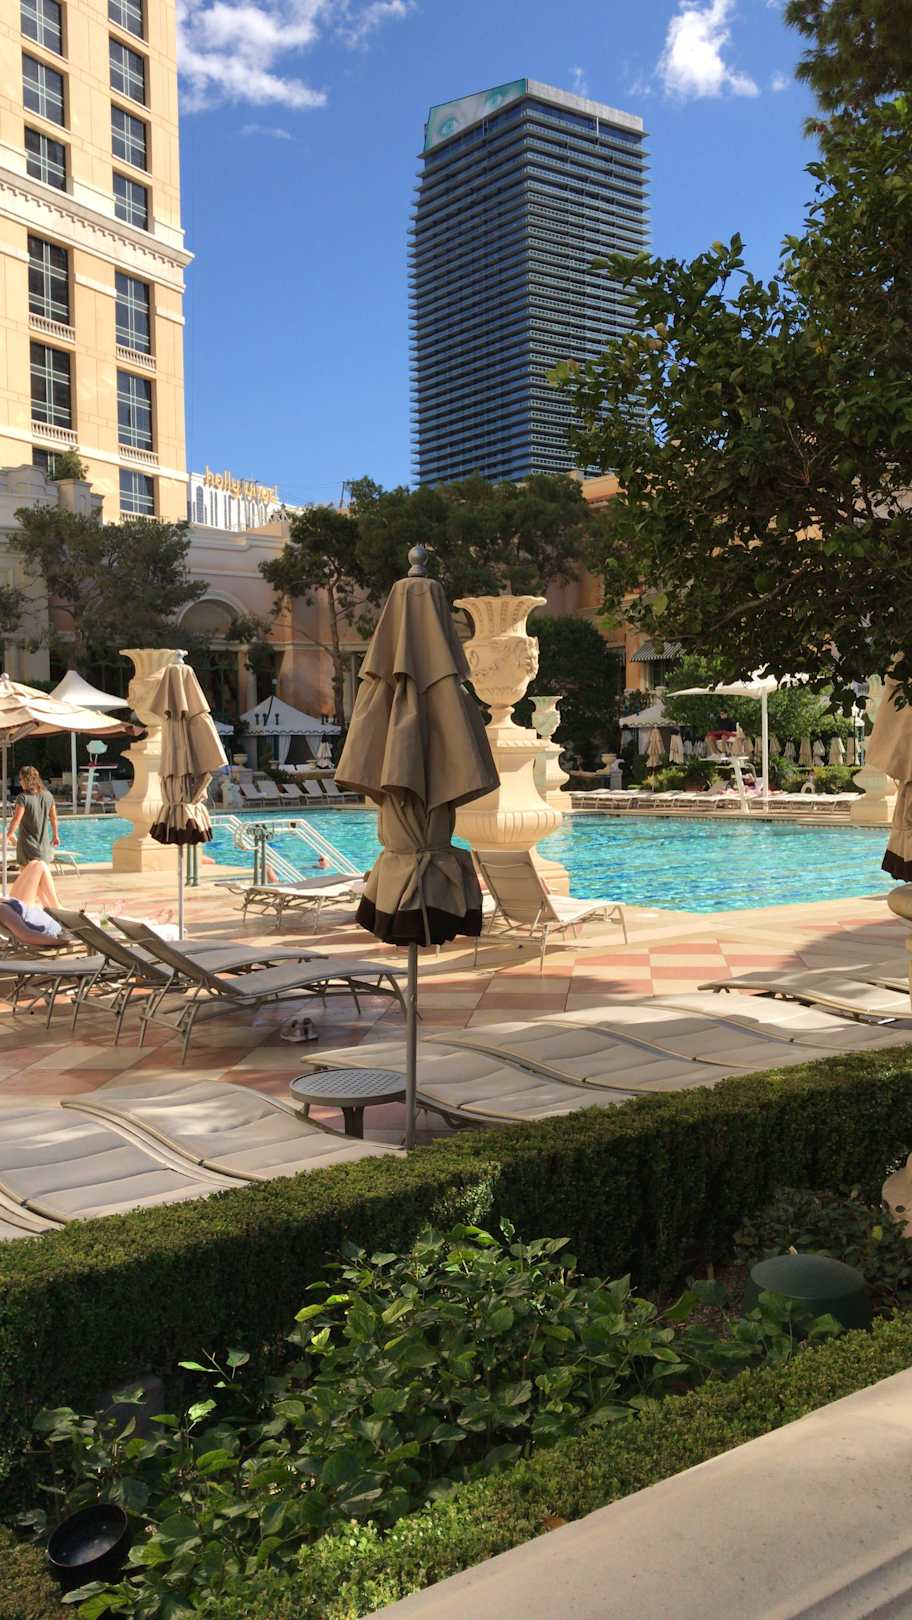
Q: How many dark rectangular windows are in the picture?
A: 13